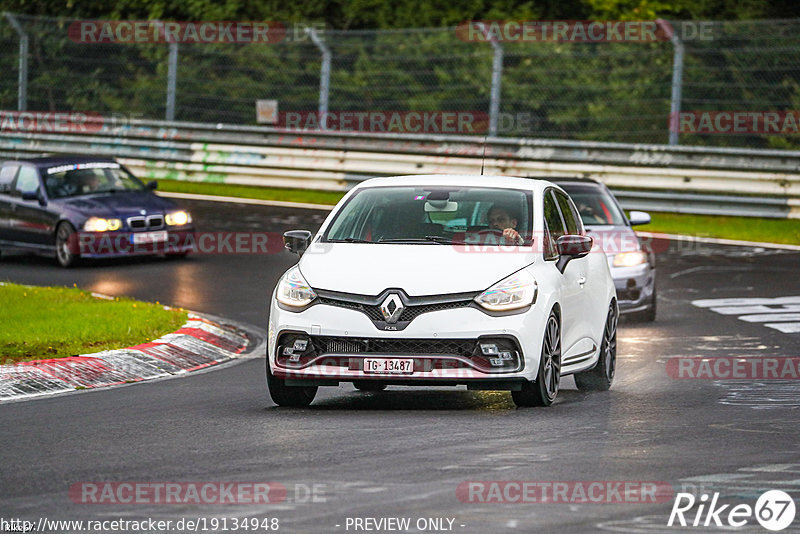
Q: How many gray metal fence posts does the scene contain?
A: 5